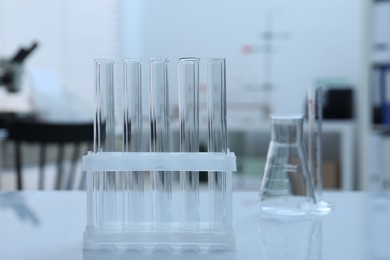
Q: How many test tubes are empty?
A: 5